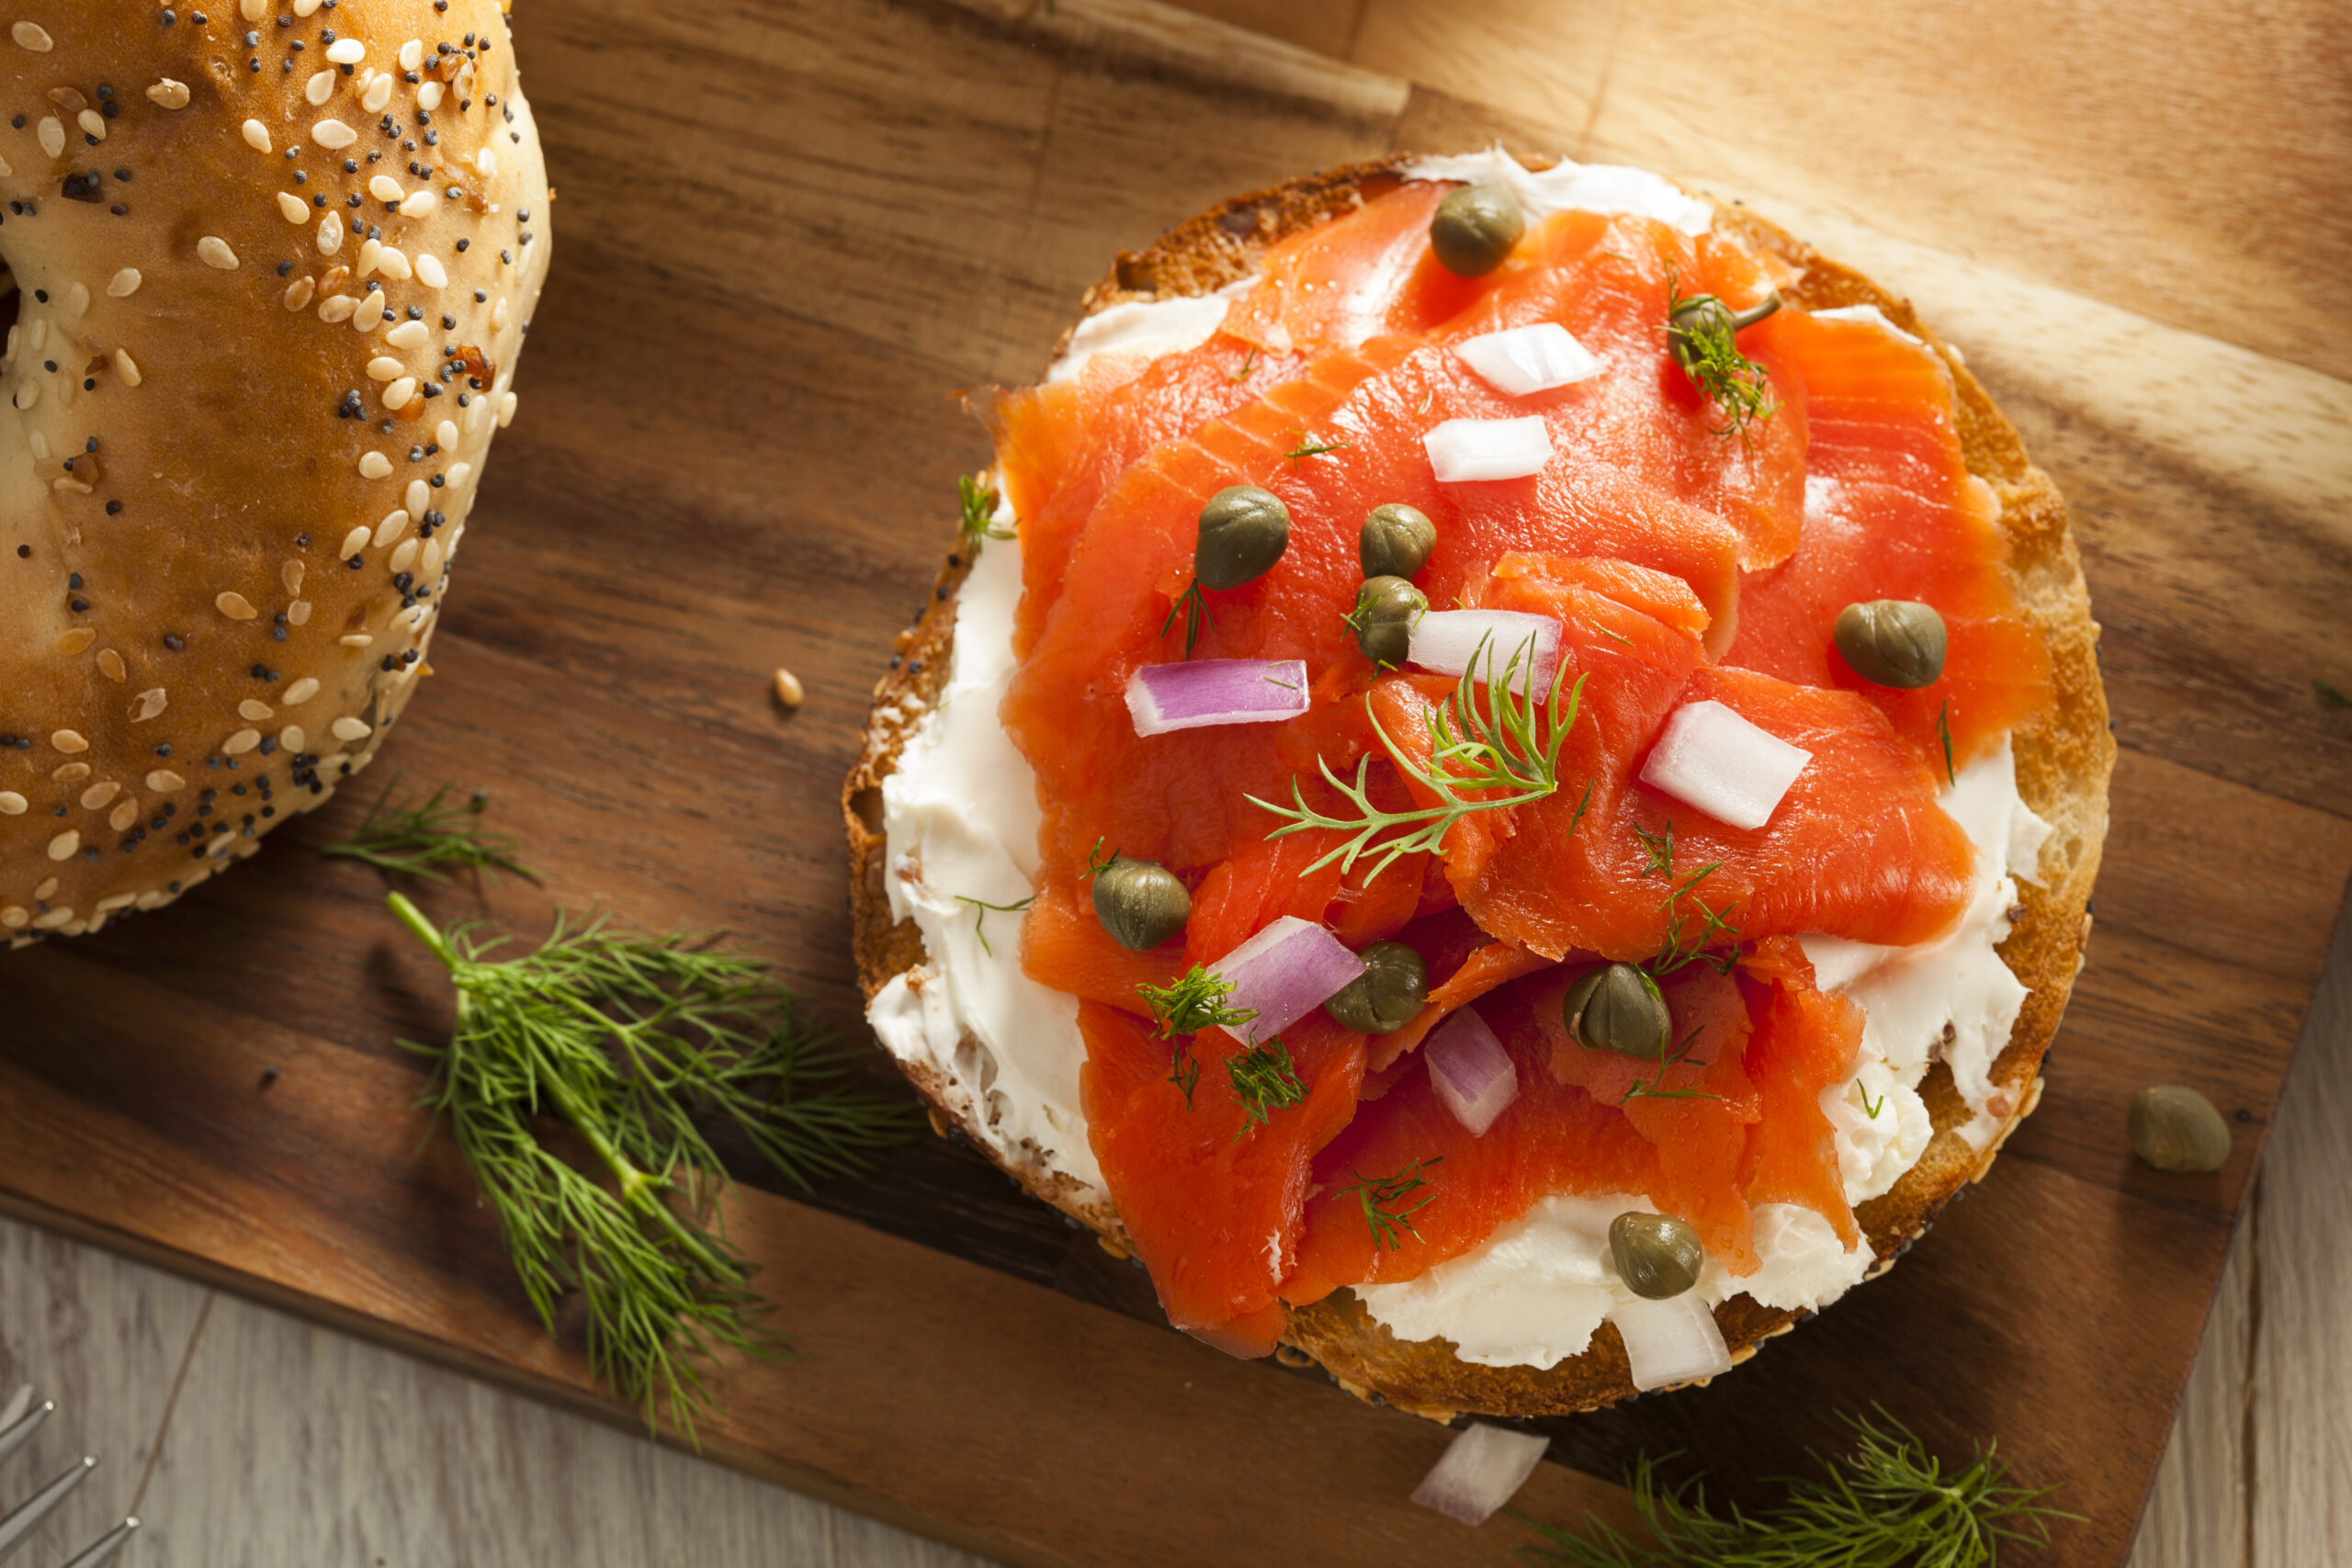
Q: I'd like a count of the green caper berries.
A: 11